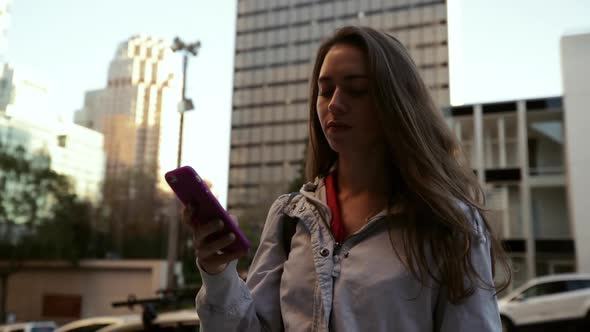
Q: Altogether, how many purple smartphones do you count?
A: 1